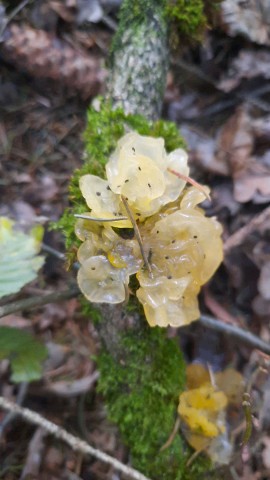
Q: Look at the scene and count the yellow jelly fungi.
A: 2